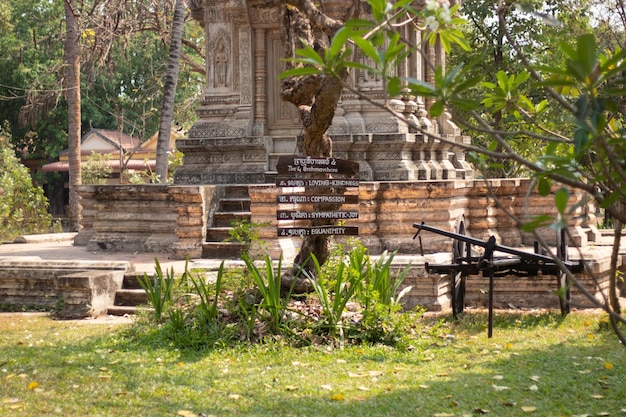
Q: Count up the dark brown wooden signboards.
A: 5